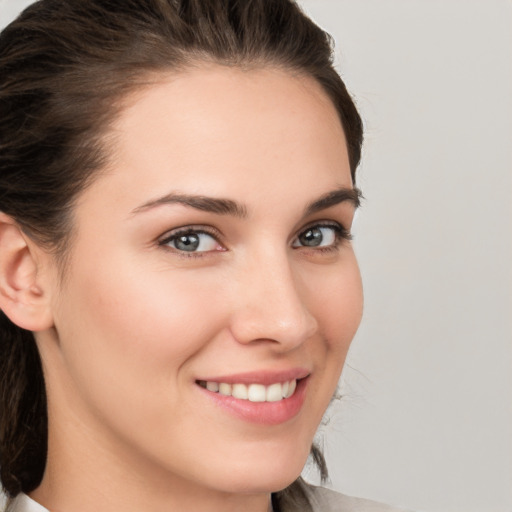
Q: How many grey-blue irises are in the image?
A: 2